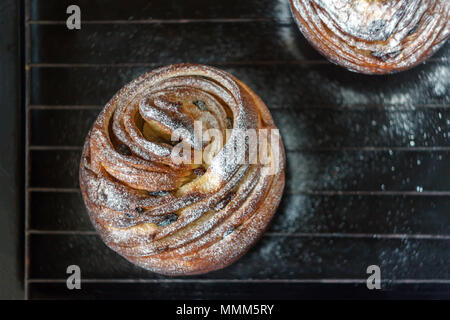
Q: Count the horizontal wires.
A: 7